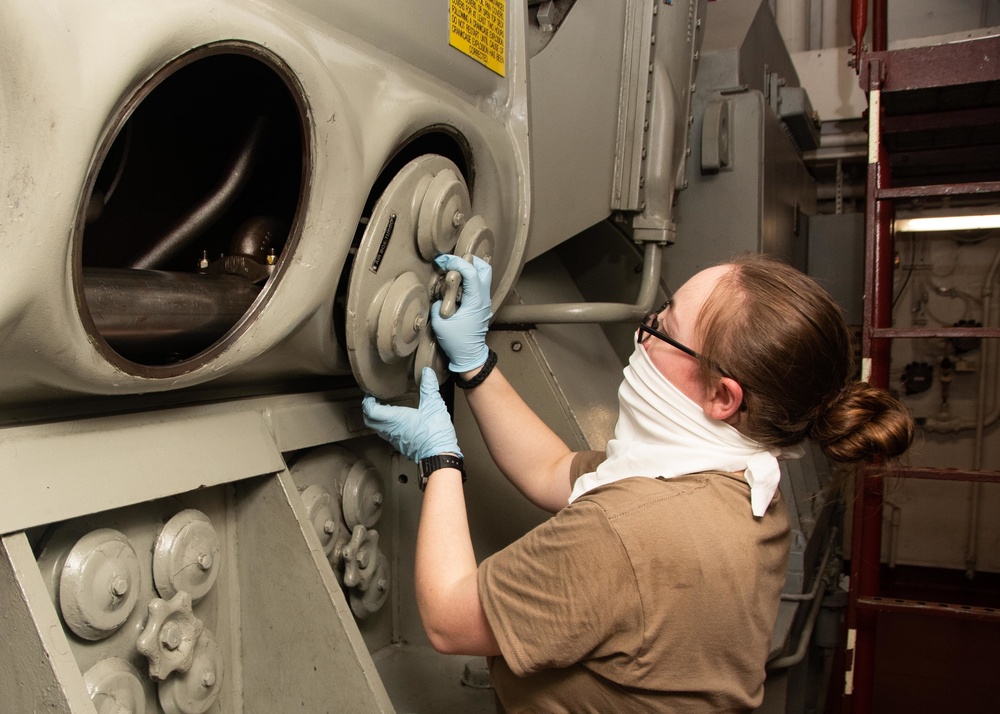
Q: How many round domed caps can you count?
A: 11